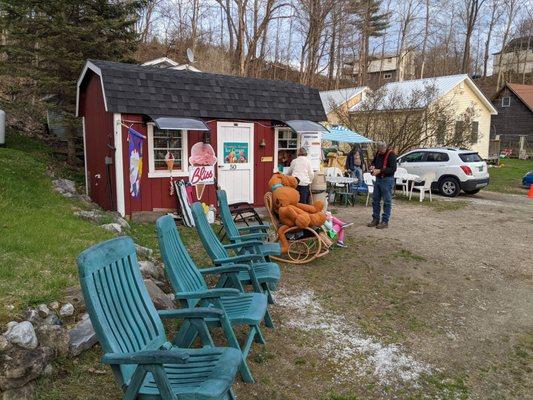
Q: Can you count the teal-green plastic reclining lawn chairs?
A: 4